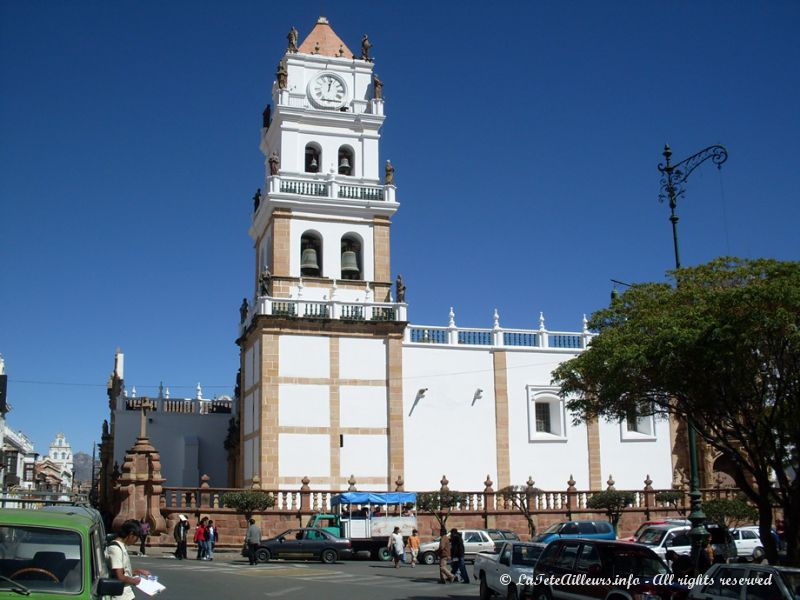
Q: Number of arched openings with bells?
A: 4